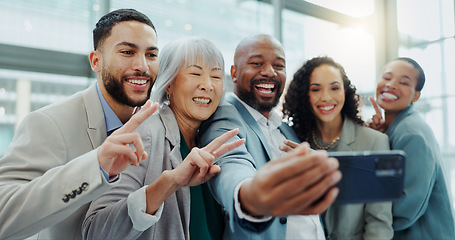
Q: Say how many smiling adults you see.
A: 5